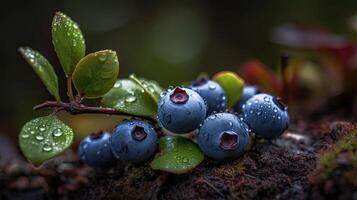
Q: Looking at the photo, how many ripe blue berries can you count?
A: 7